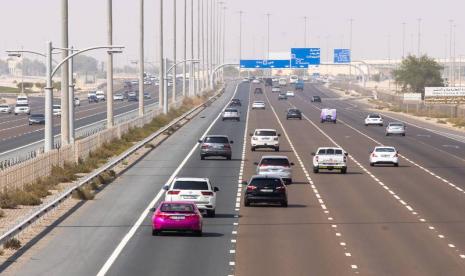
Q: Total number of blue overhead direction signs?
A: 3